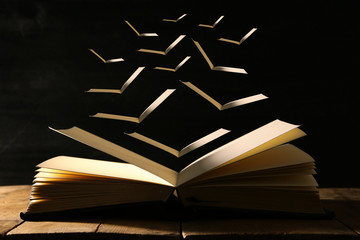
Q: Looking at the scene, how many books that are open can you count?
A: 1